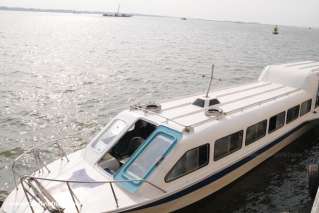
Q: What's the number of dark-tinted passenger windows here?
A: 6